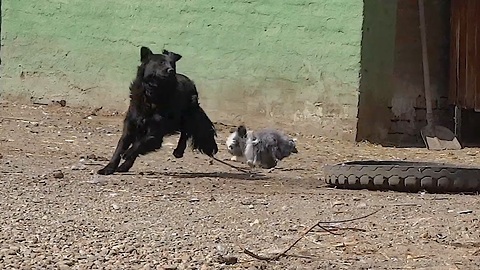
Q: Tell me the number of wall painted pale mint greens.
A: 1